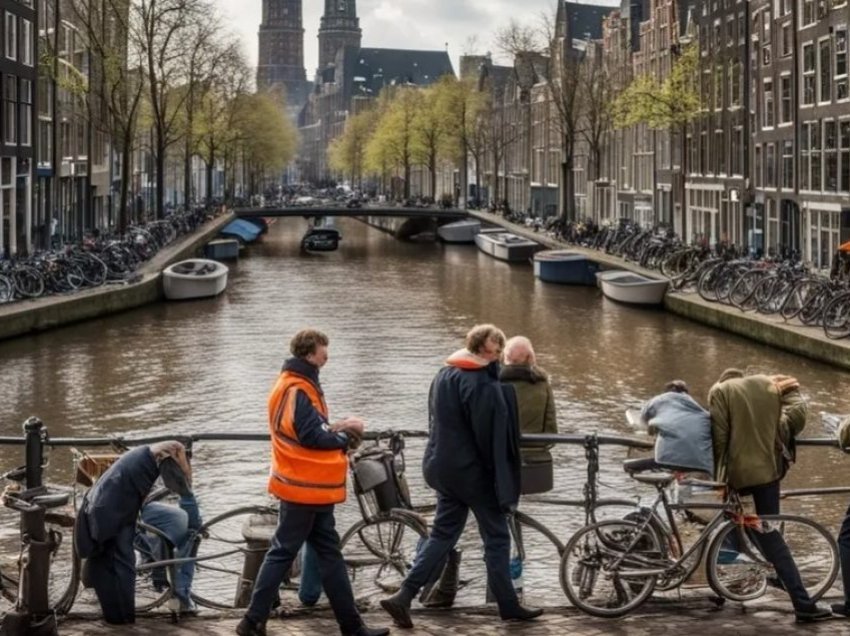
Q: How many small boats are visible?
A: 8